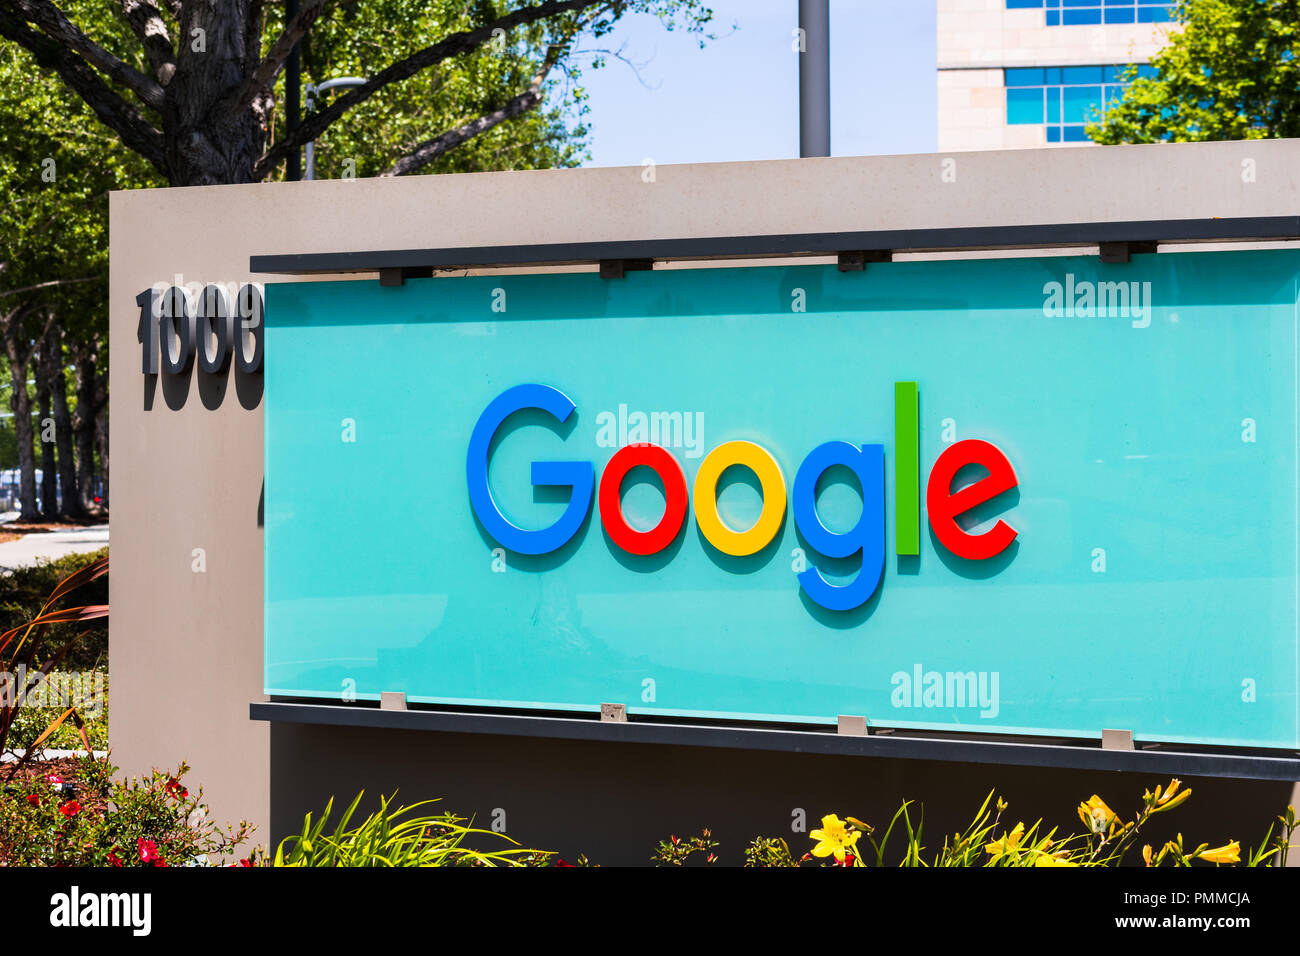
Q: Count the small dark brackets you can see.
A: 4